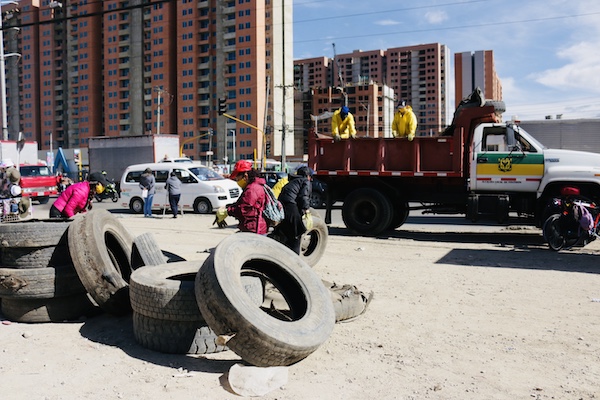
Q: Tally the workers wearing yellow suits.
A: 2